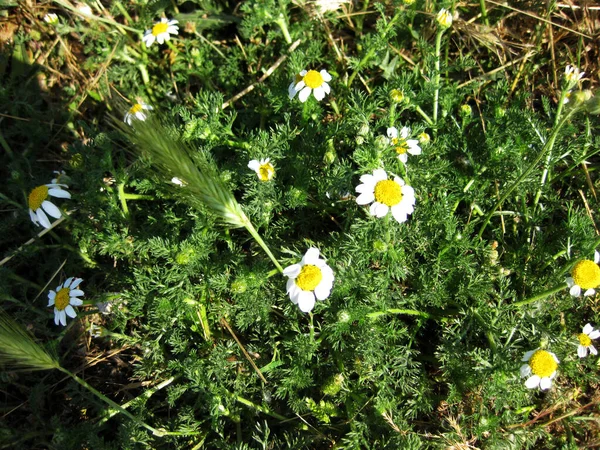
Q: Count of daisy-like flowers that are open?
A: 12